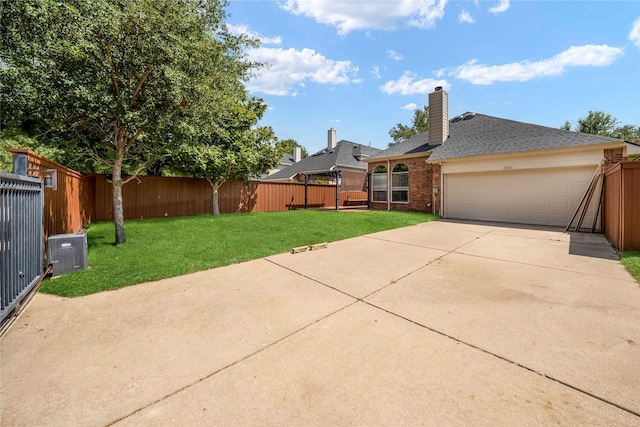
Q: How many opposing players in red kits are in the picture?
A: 0